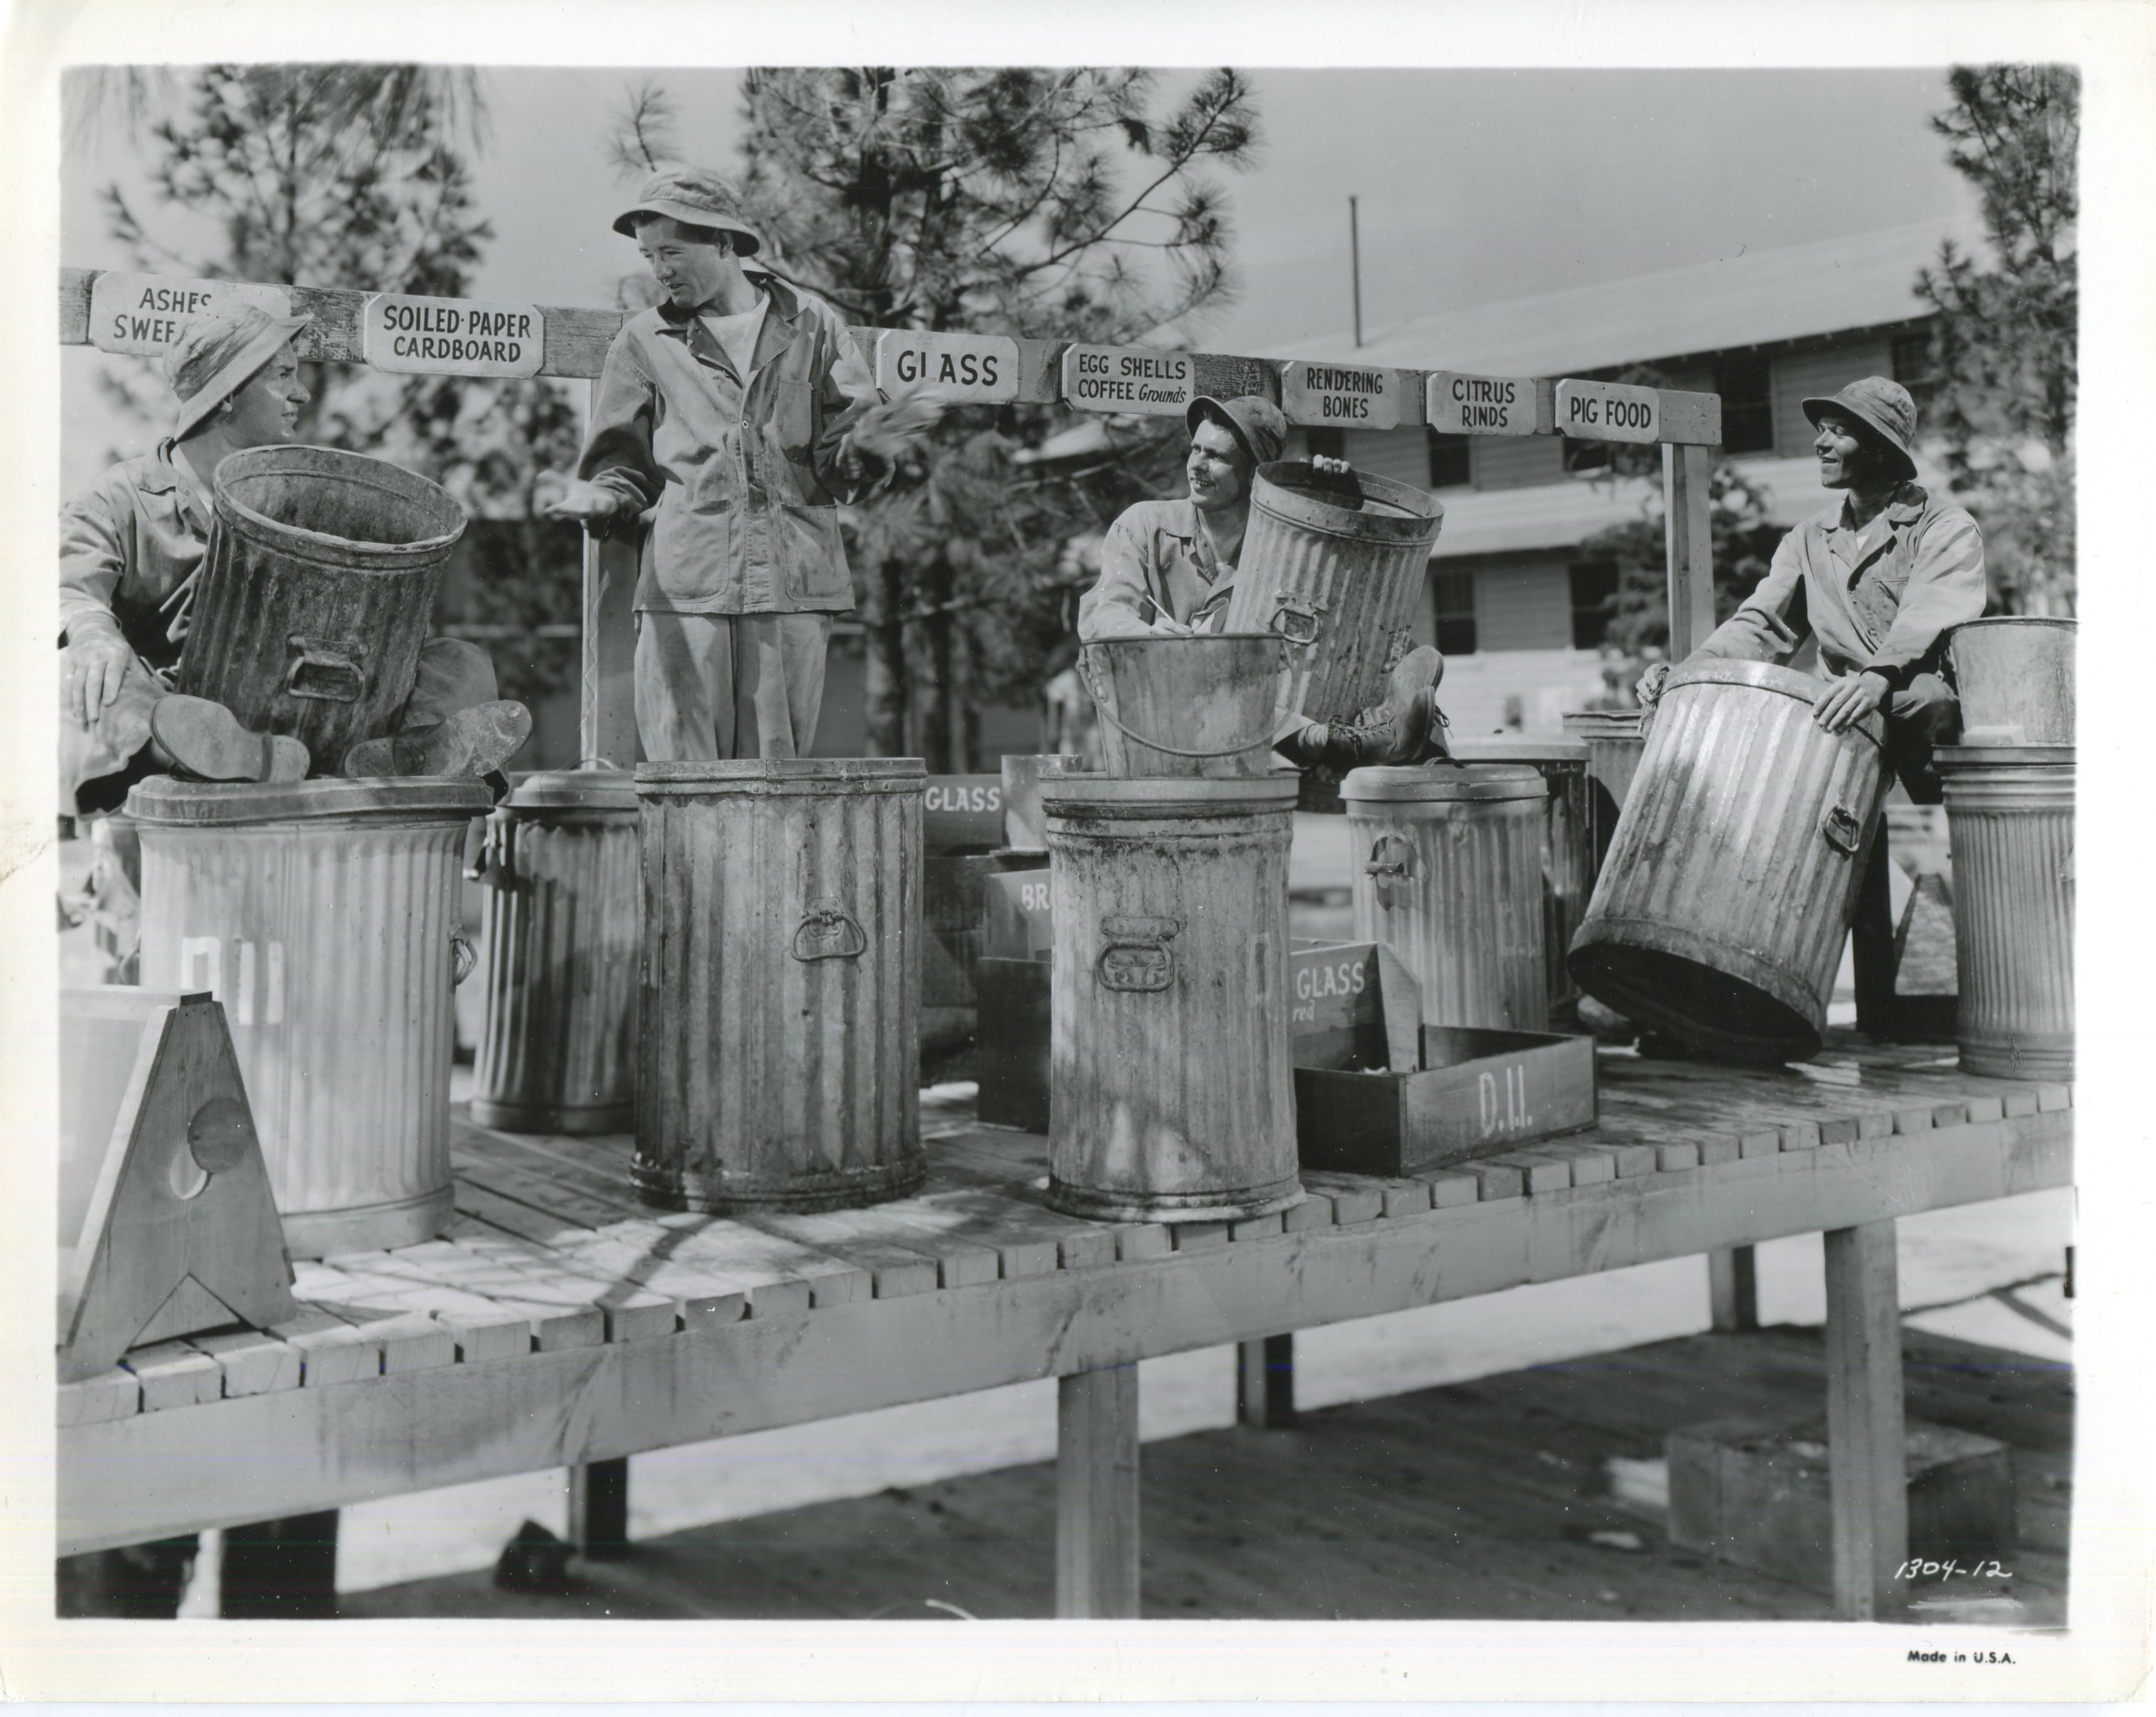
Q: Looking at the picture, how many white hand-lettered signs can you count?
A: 7